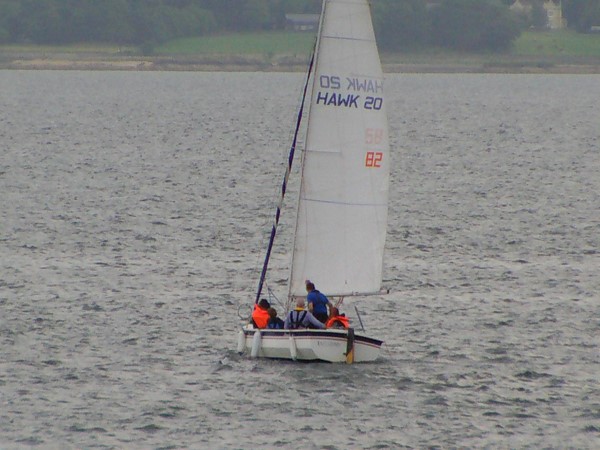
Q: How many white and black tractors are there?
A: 0